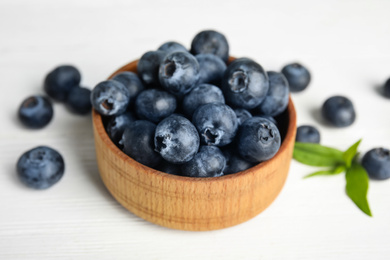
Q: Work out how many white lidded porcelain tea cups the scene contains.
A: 0